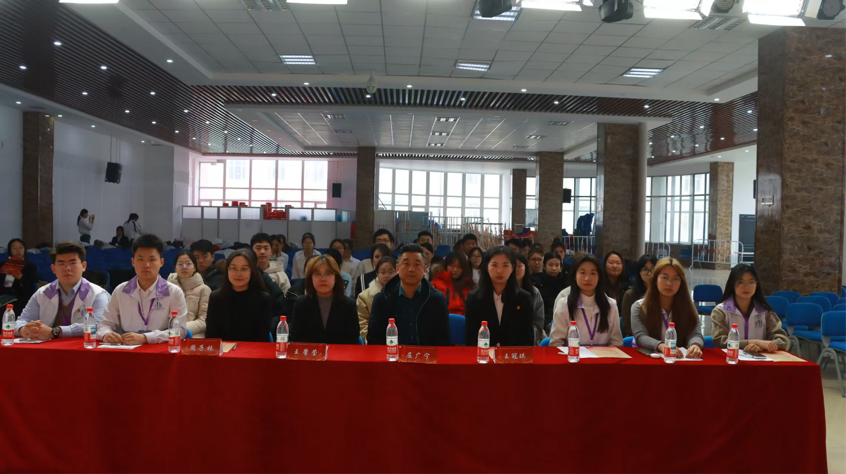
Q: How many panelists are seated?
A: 9